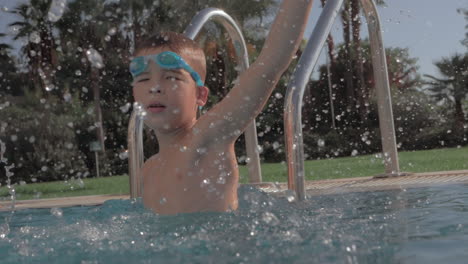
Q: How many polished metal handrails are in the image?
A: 2